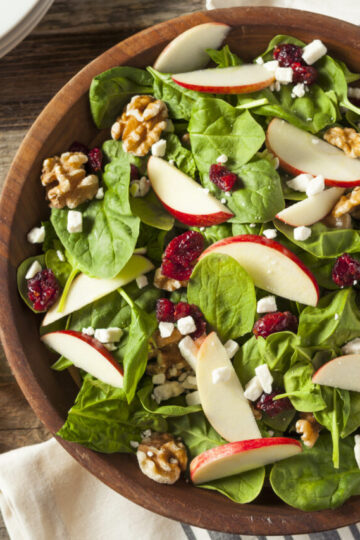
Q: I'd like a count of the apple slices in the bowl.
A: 11